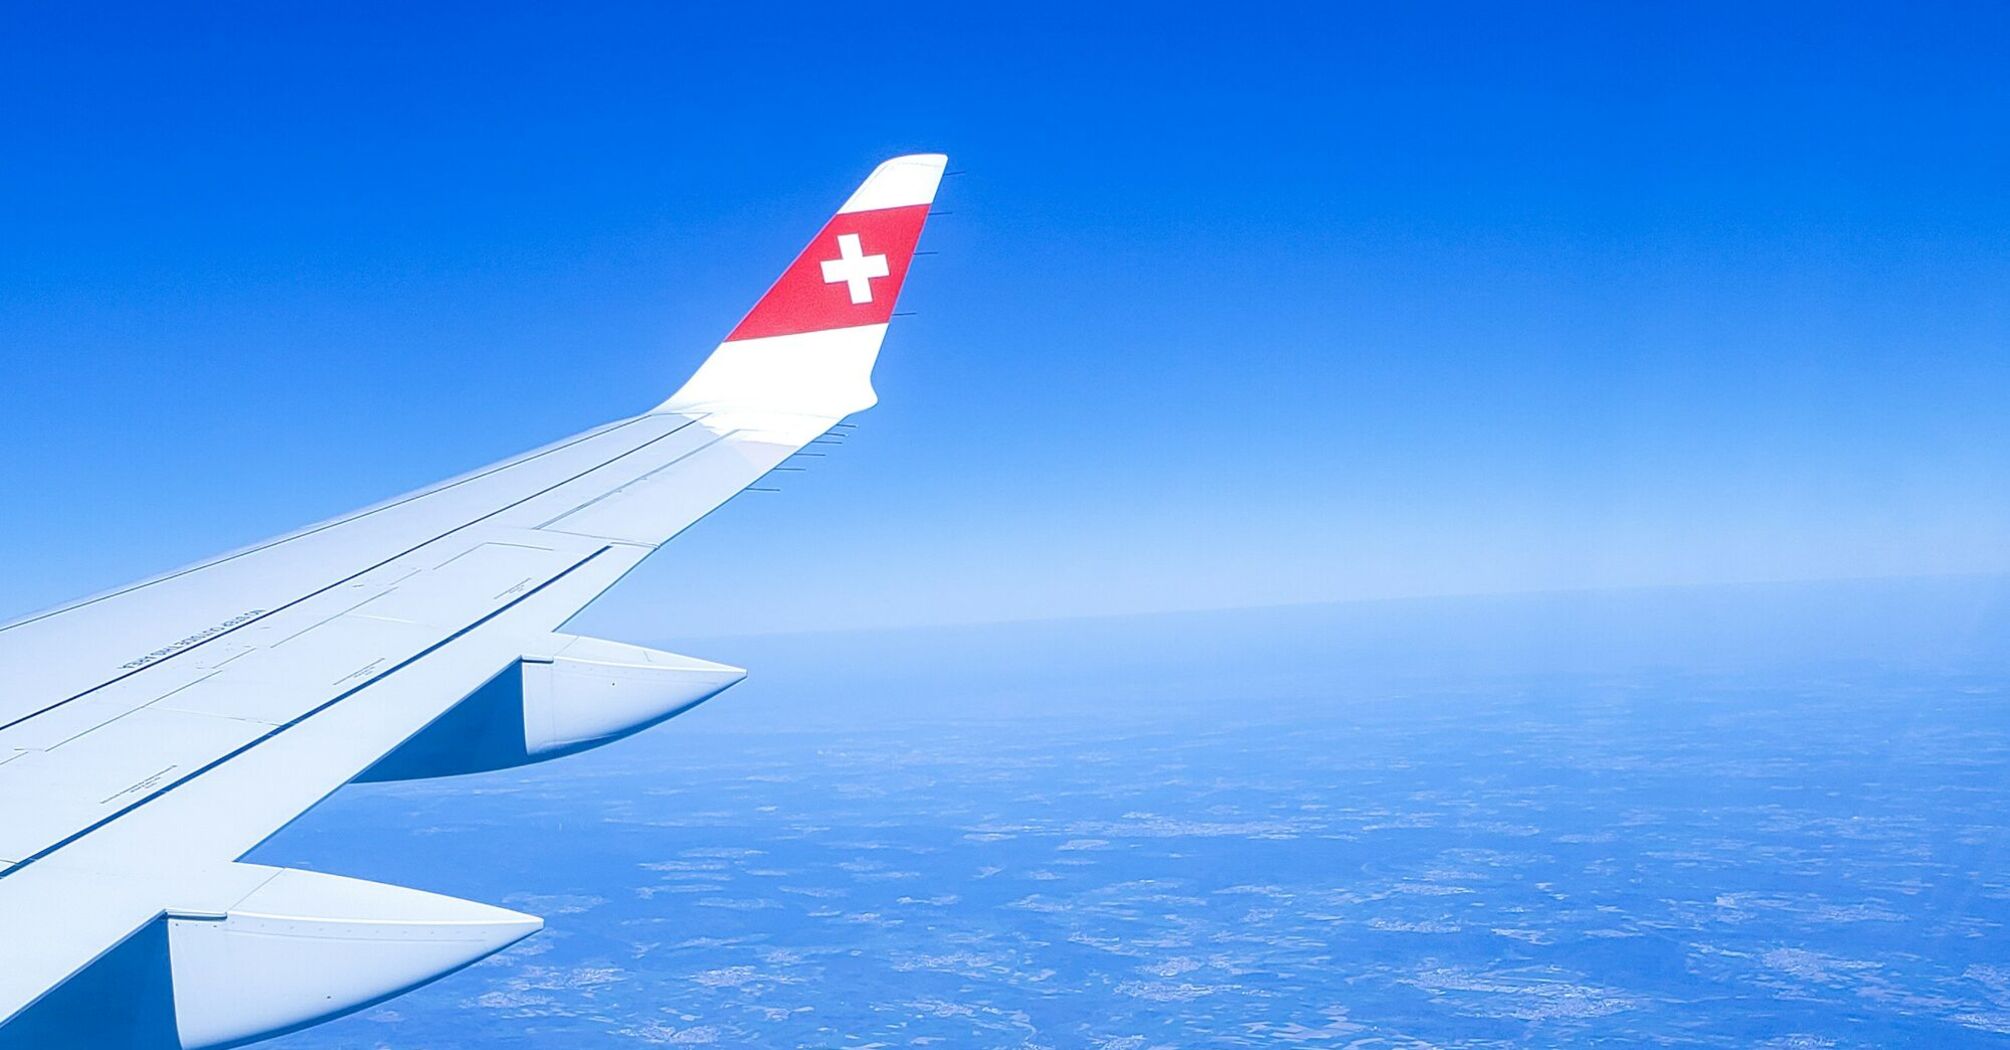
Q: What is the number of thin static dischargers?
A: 10